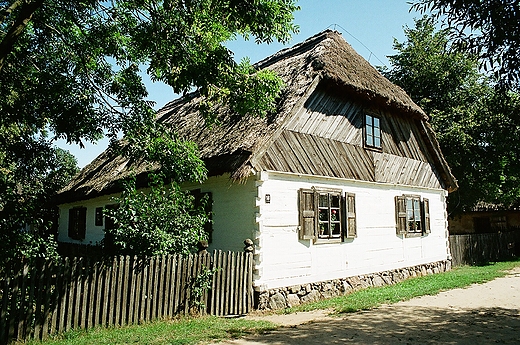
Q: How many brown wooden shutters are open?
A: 4